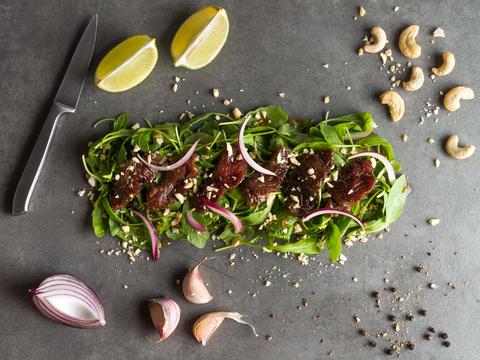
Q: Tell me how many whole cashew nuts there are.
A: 7